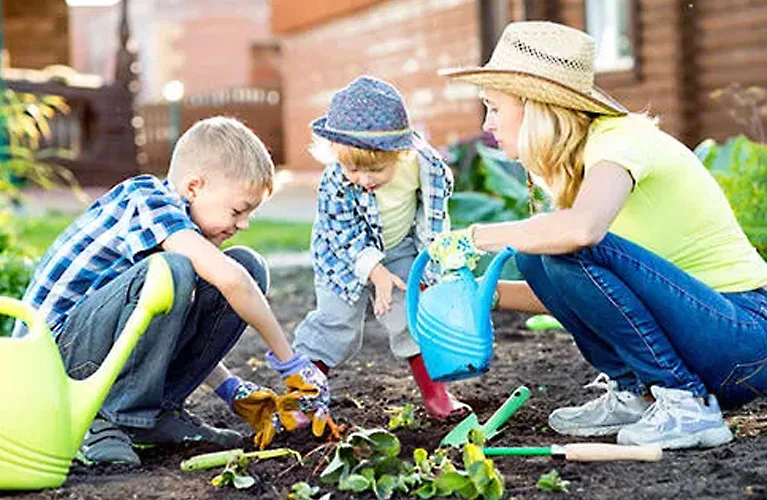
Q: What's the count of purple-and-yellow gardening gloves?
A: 2